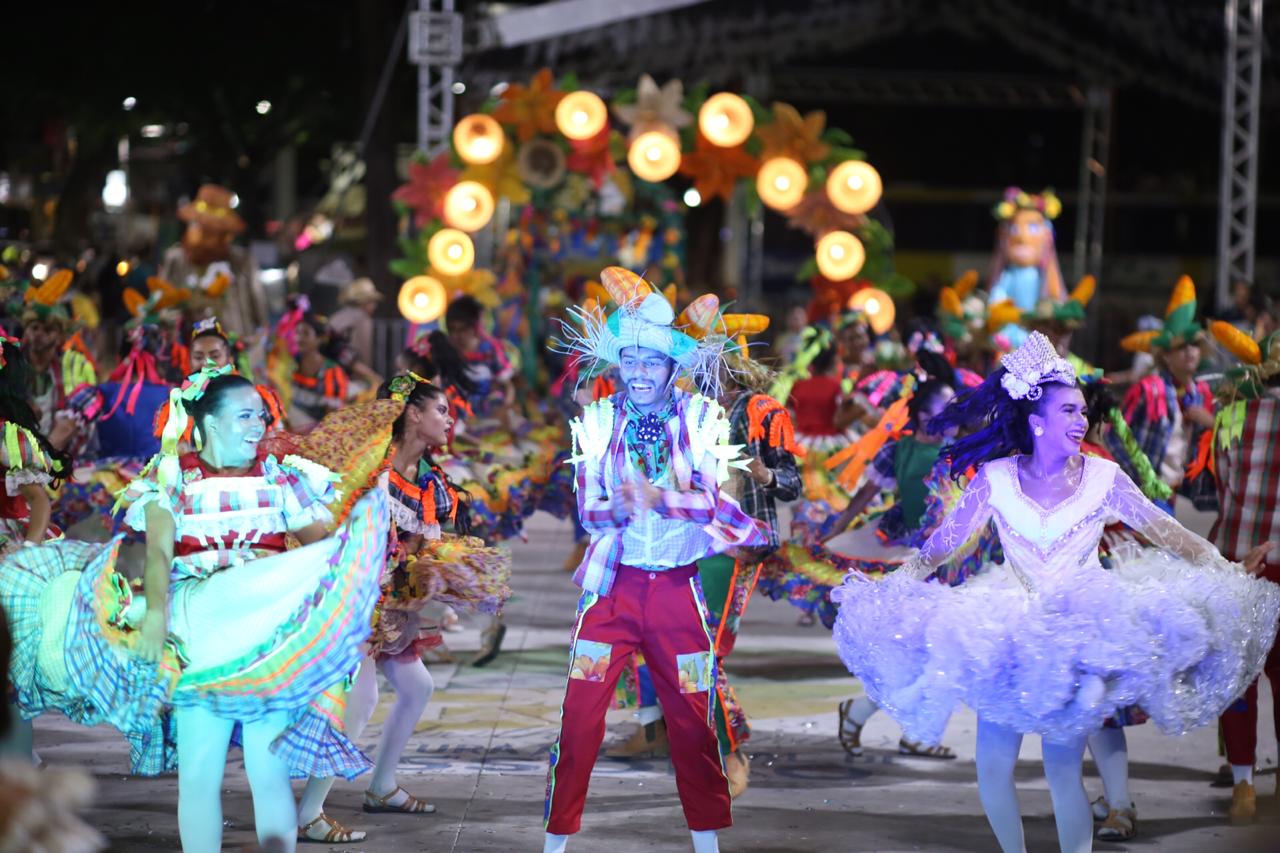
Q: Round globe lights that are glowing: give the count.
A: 11